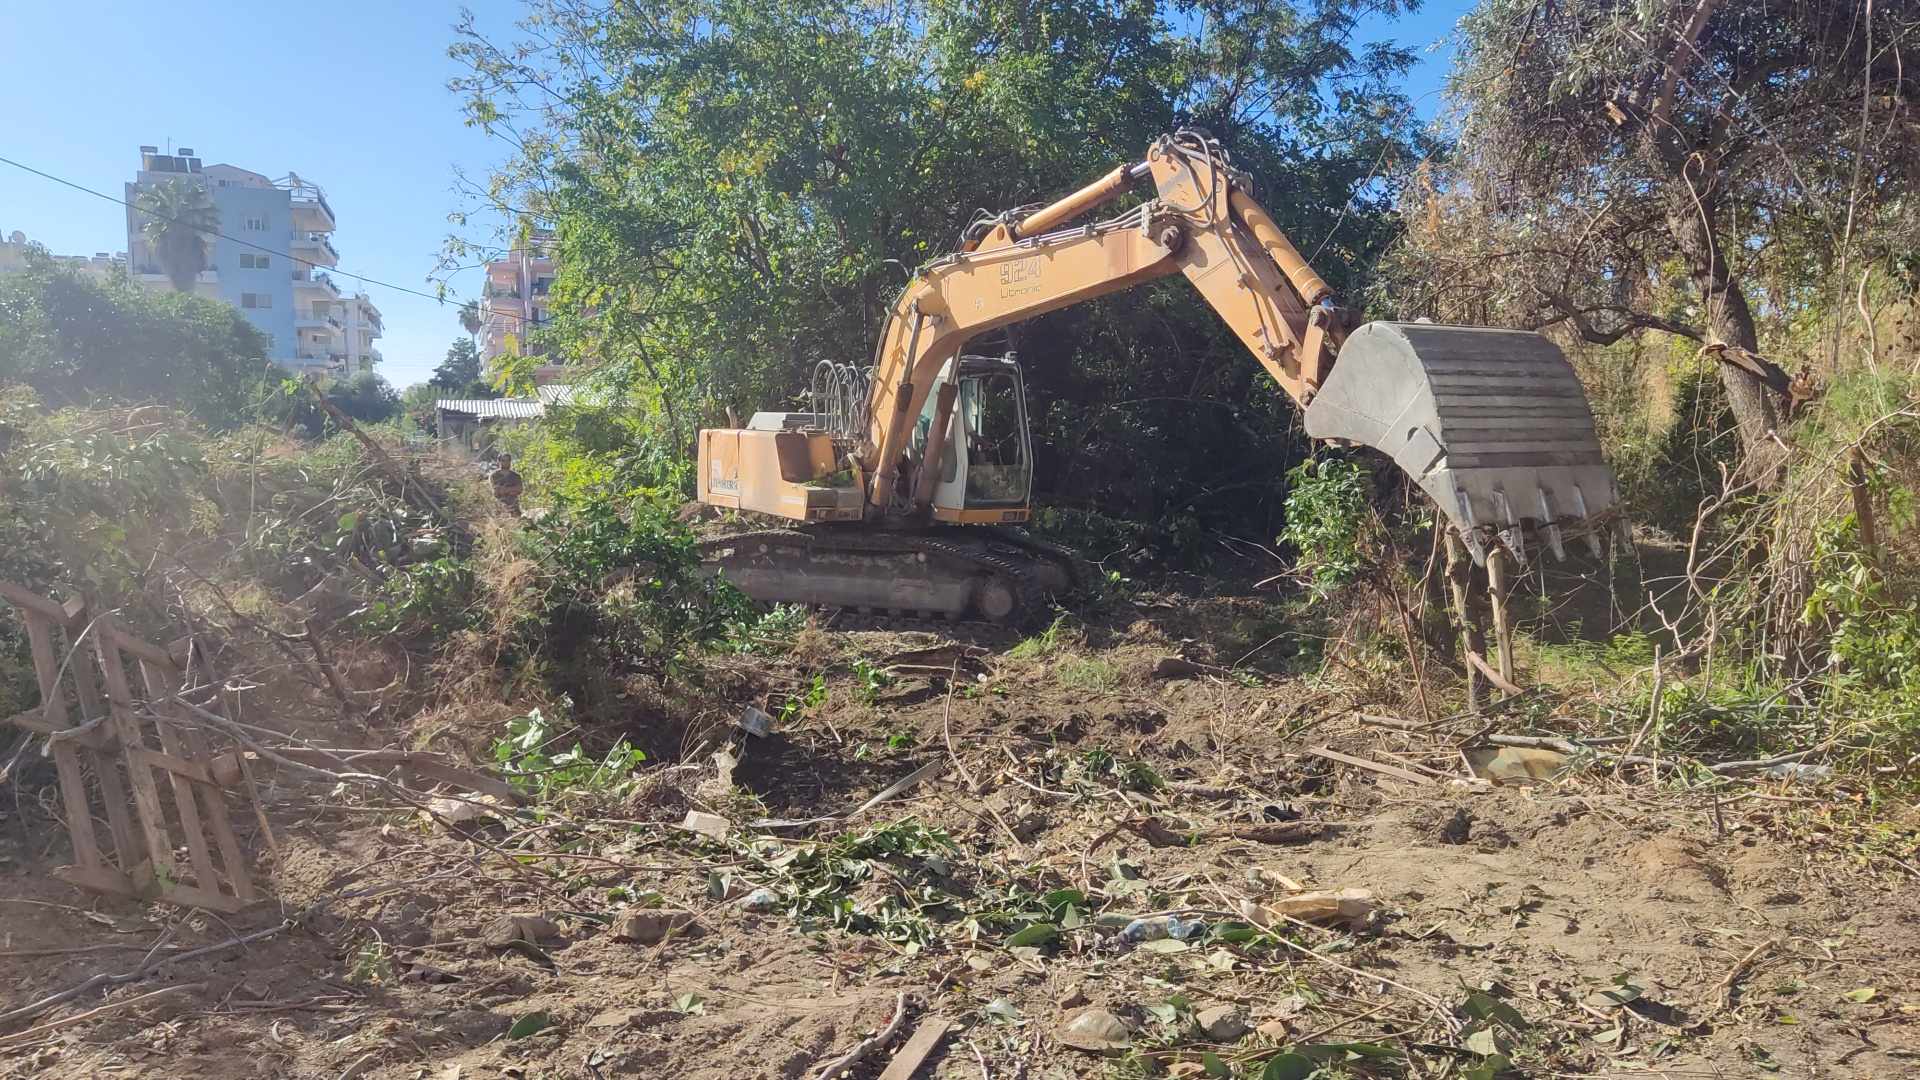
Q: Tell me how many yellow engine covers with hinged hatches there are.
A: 1